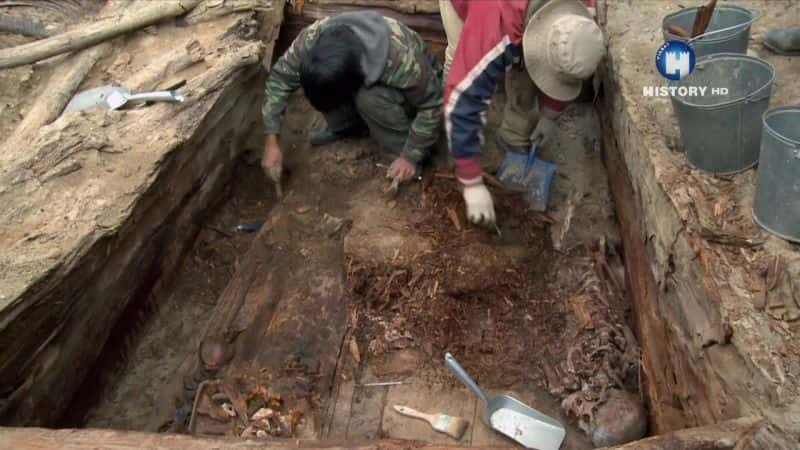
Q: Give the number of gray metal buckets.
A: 3